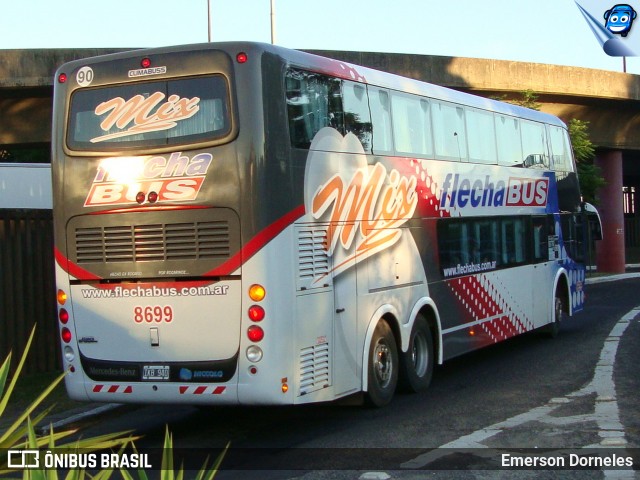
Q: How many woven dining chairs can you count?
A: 0